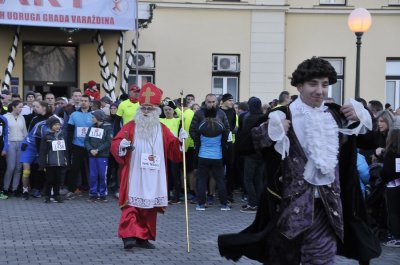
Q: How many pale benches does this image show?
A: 0